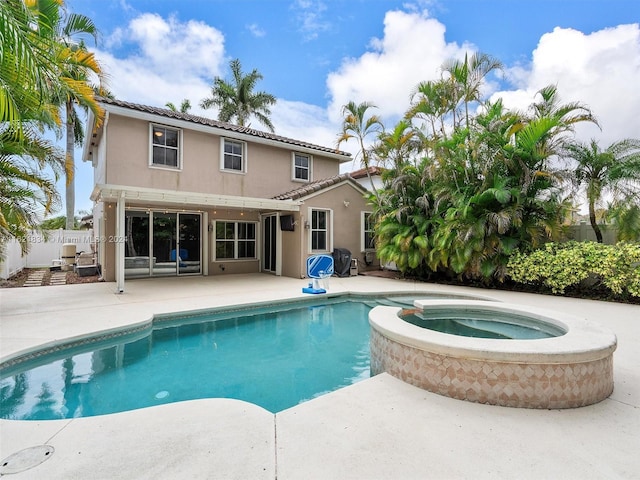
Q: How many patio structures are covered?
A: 1